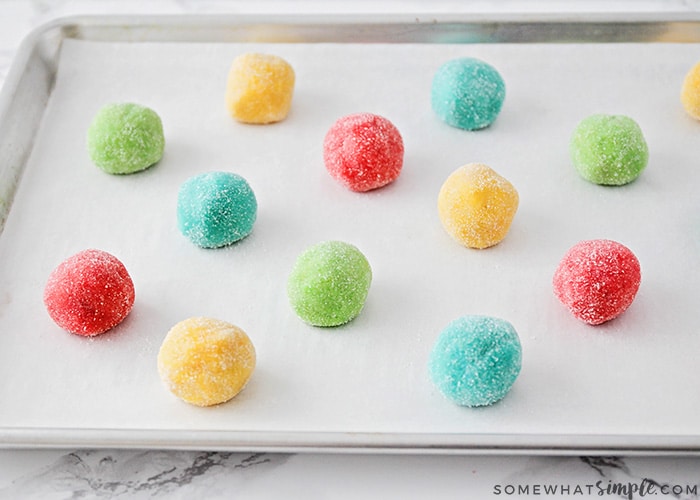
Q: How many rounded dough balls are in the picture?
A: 13